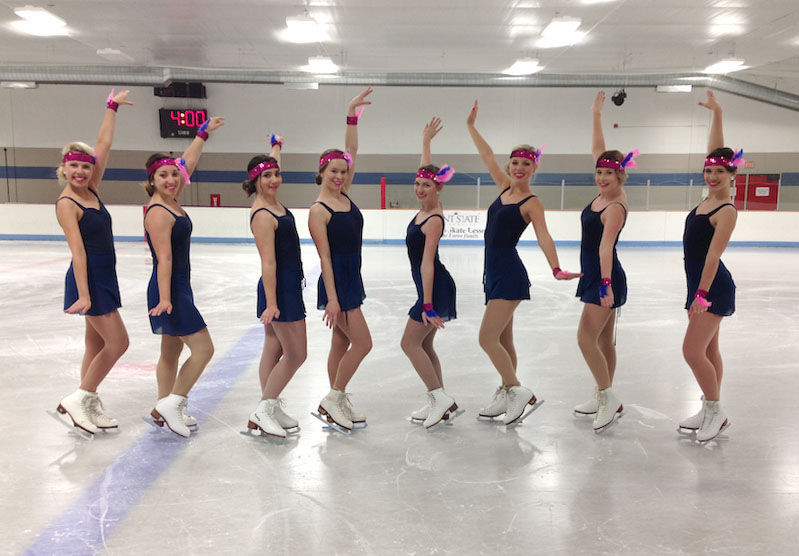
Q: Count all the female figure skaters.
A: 8